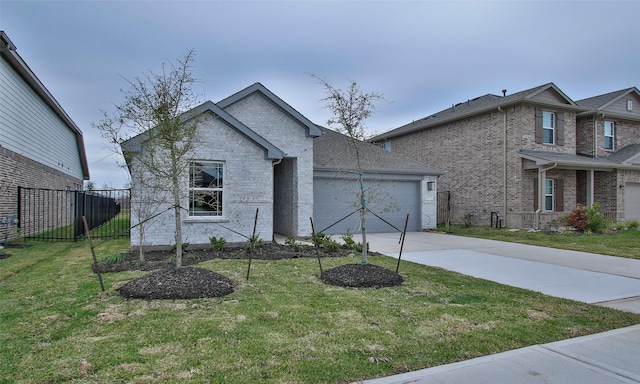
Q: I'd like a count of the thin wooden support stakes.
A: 4